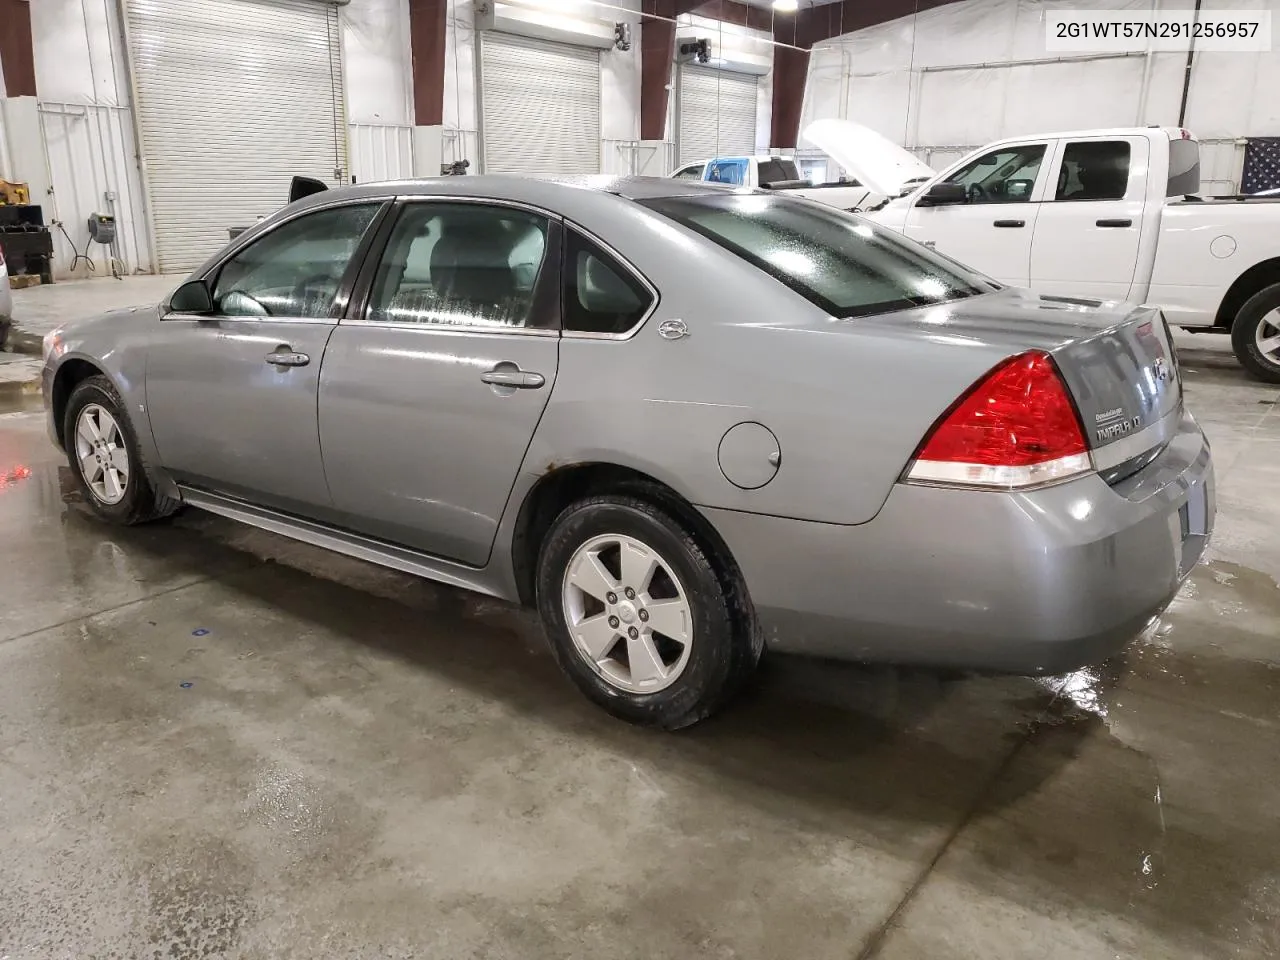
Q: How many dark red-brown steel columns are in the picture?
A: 4